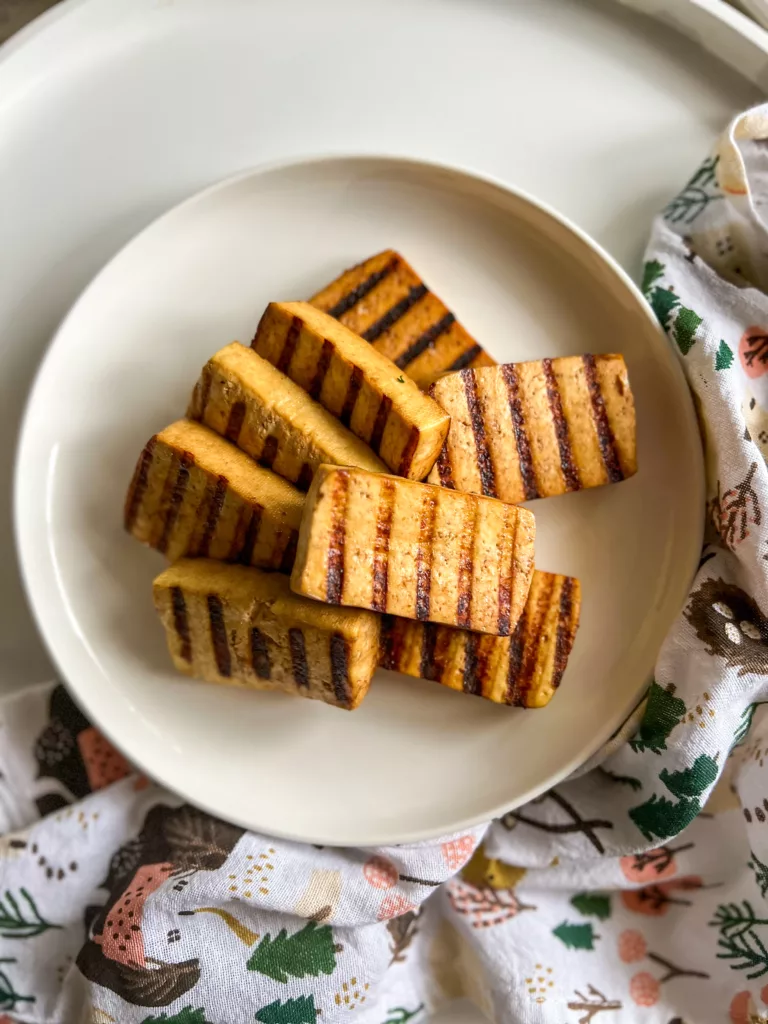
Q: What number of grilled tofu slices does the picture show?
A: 8